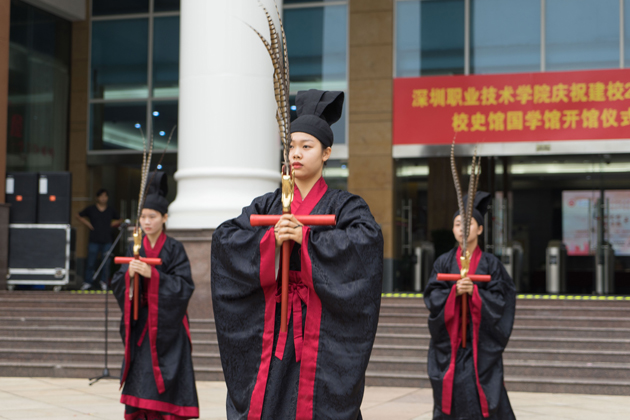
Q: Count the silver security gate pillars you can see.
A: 4